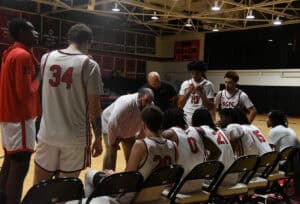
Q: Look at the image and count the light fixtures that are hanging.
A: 7